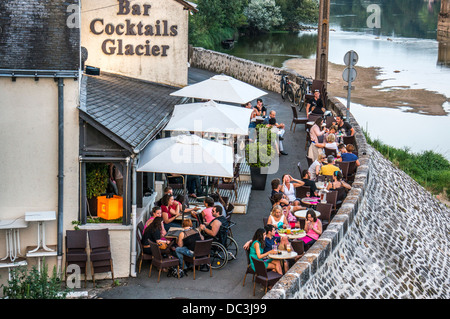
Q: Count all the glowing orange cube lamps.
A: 1